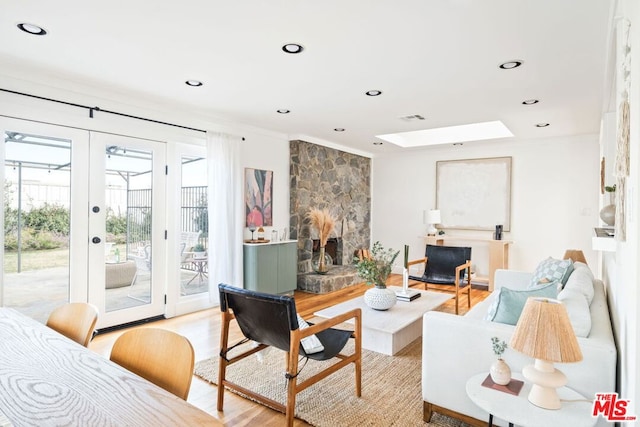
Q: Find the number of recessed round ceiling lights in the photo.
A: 11